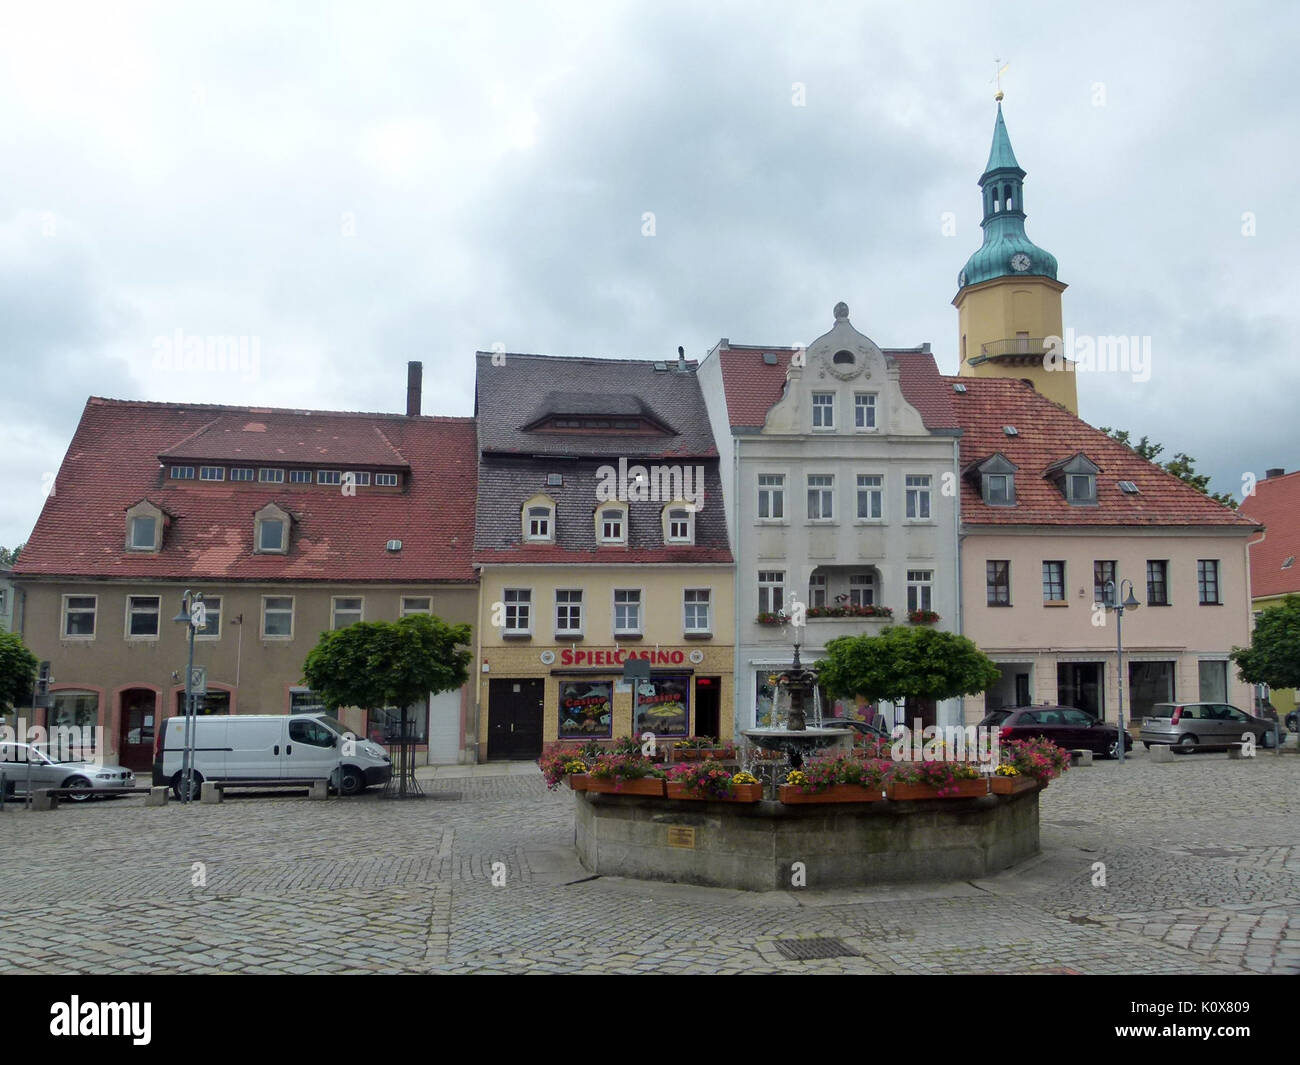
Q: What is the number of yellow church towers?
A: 1